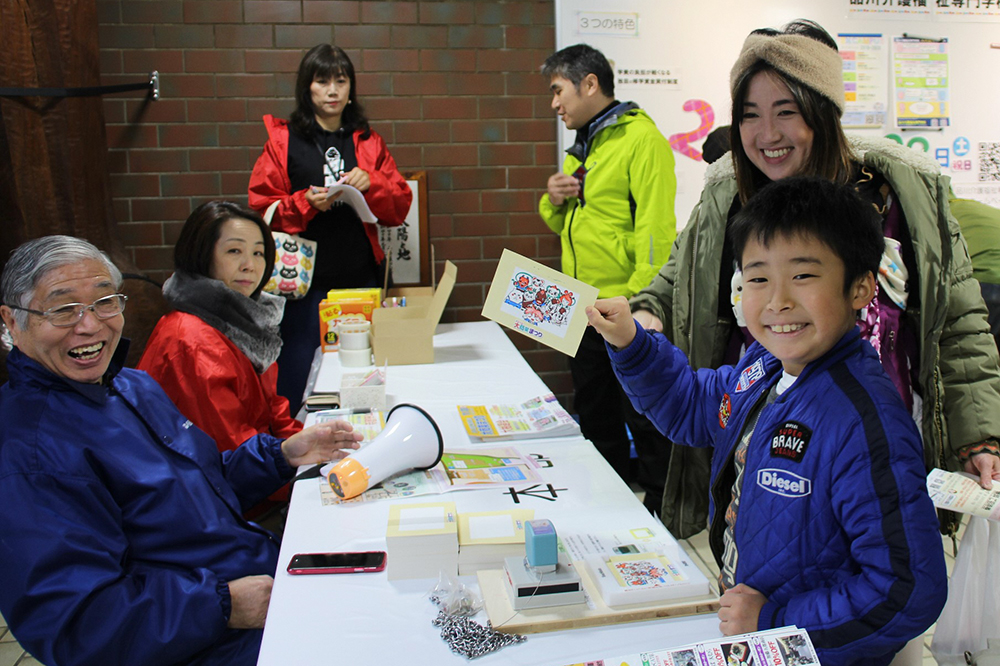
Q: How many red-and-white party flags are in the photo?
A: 0